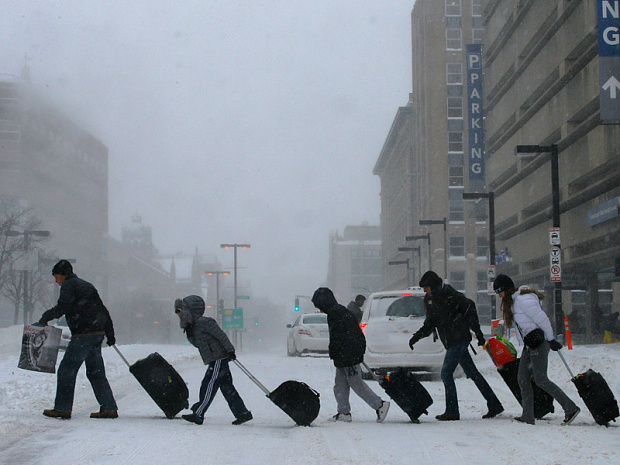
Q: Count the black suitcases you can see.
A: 5